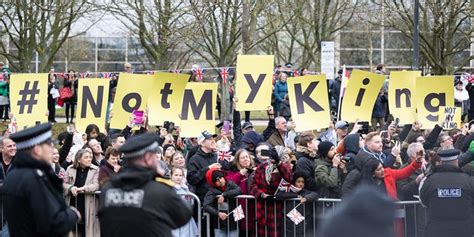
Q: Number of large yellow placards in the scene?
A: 10